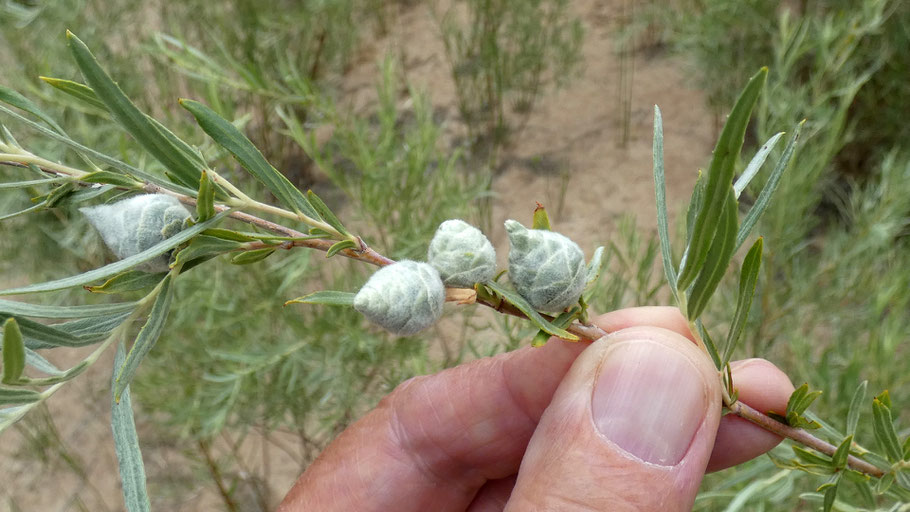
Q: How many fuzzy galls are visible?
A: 4